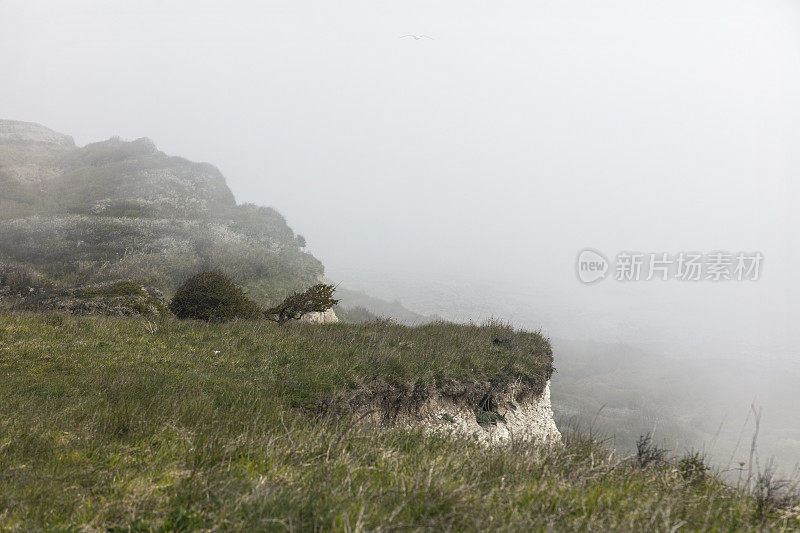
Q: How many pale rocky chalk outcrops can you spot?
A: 2